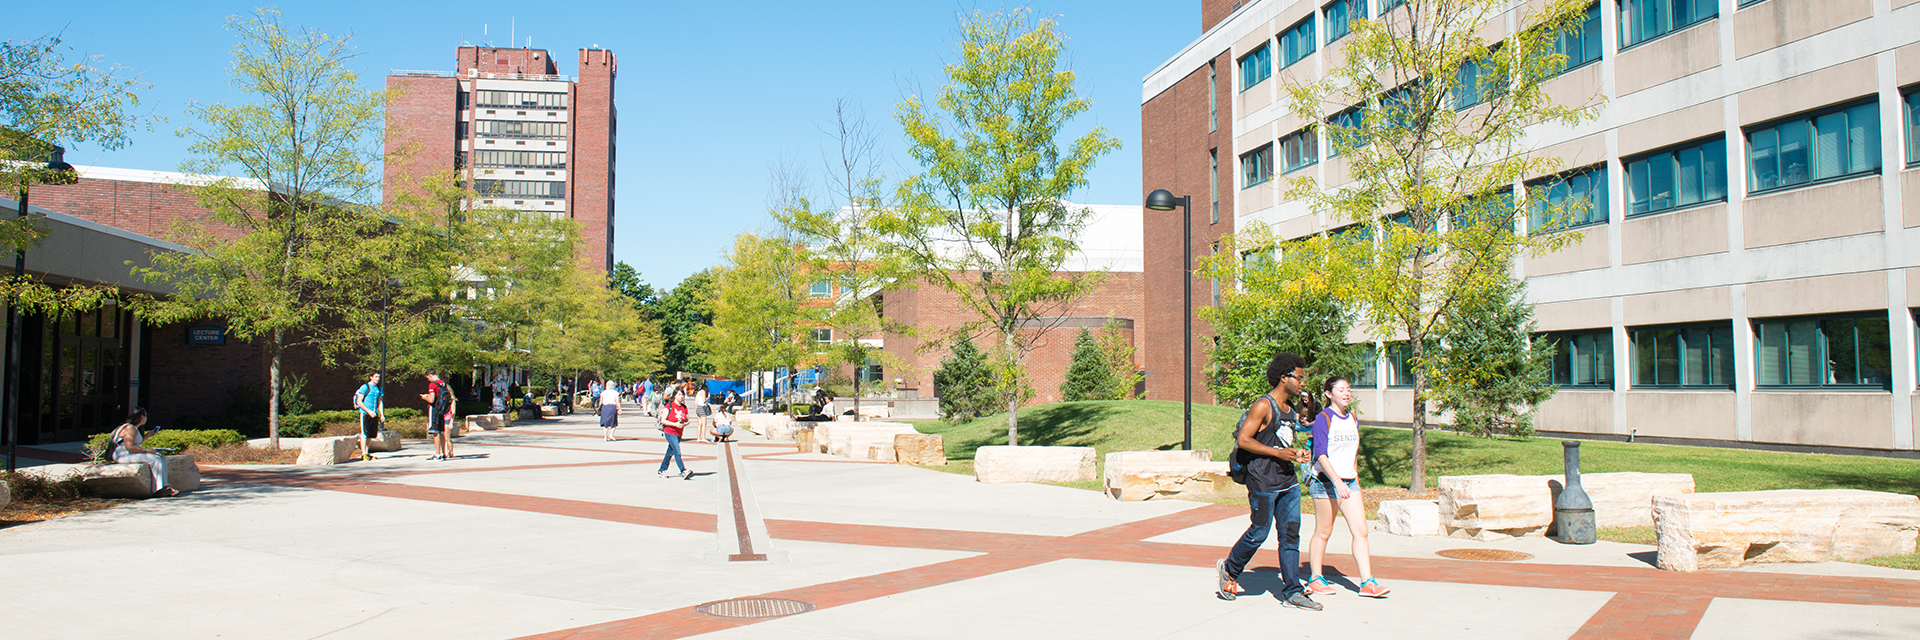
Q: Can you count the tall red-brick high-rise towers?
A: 1